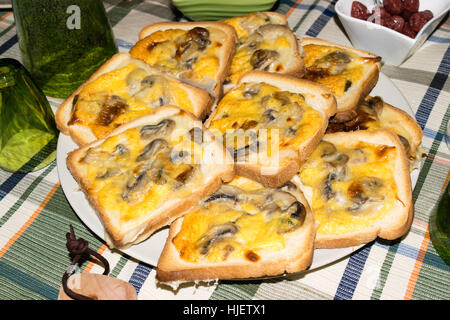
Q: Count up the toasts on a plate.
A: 9